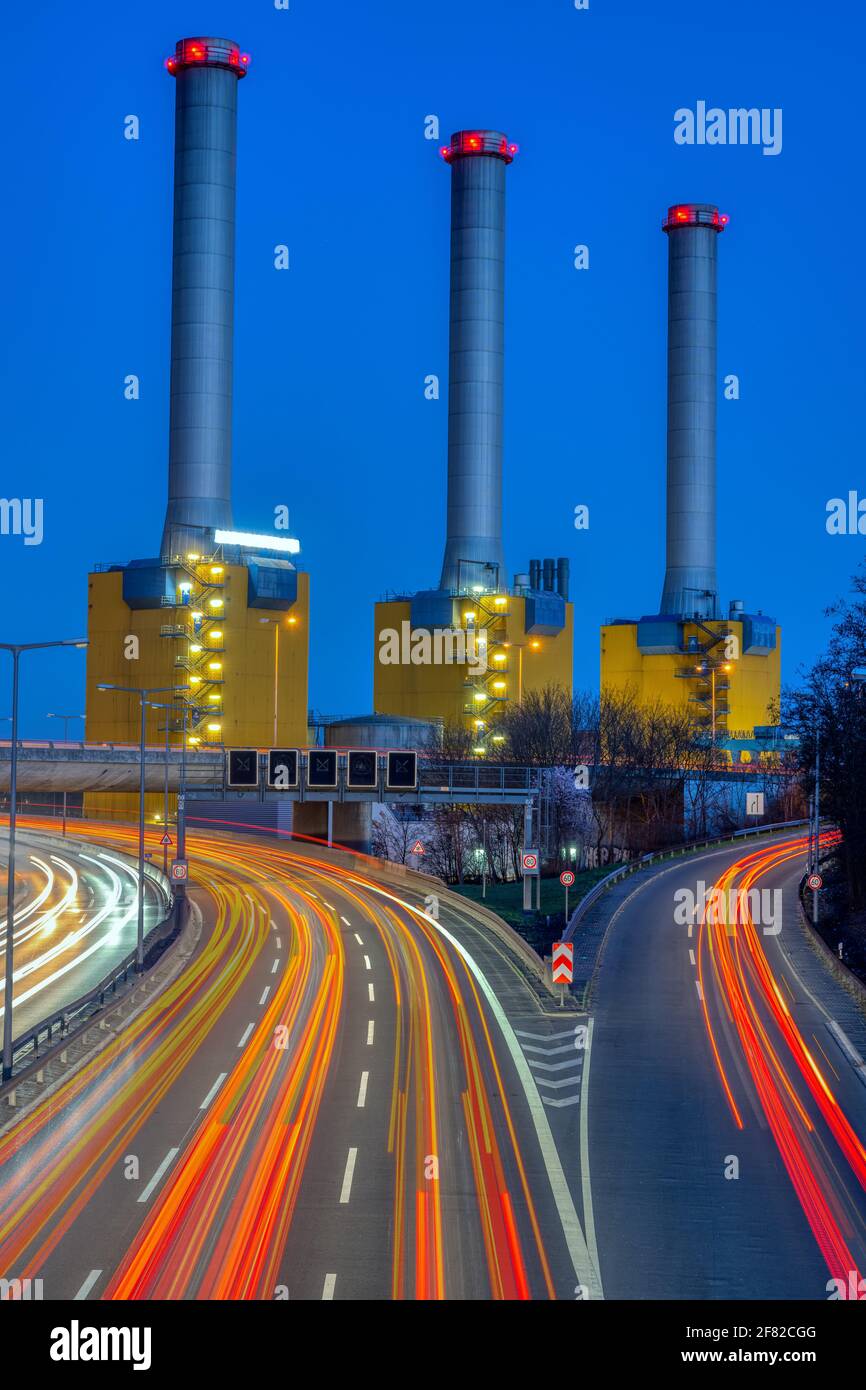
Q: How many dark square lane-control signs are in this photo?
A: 5